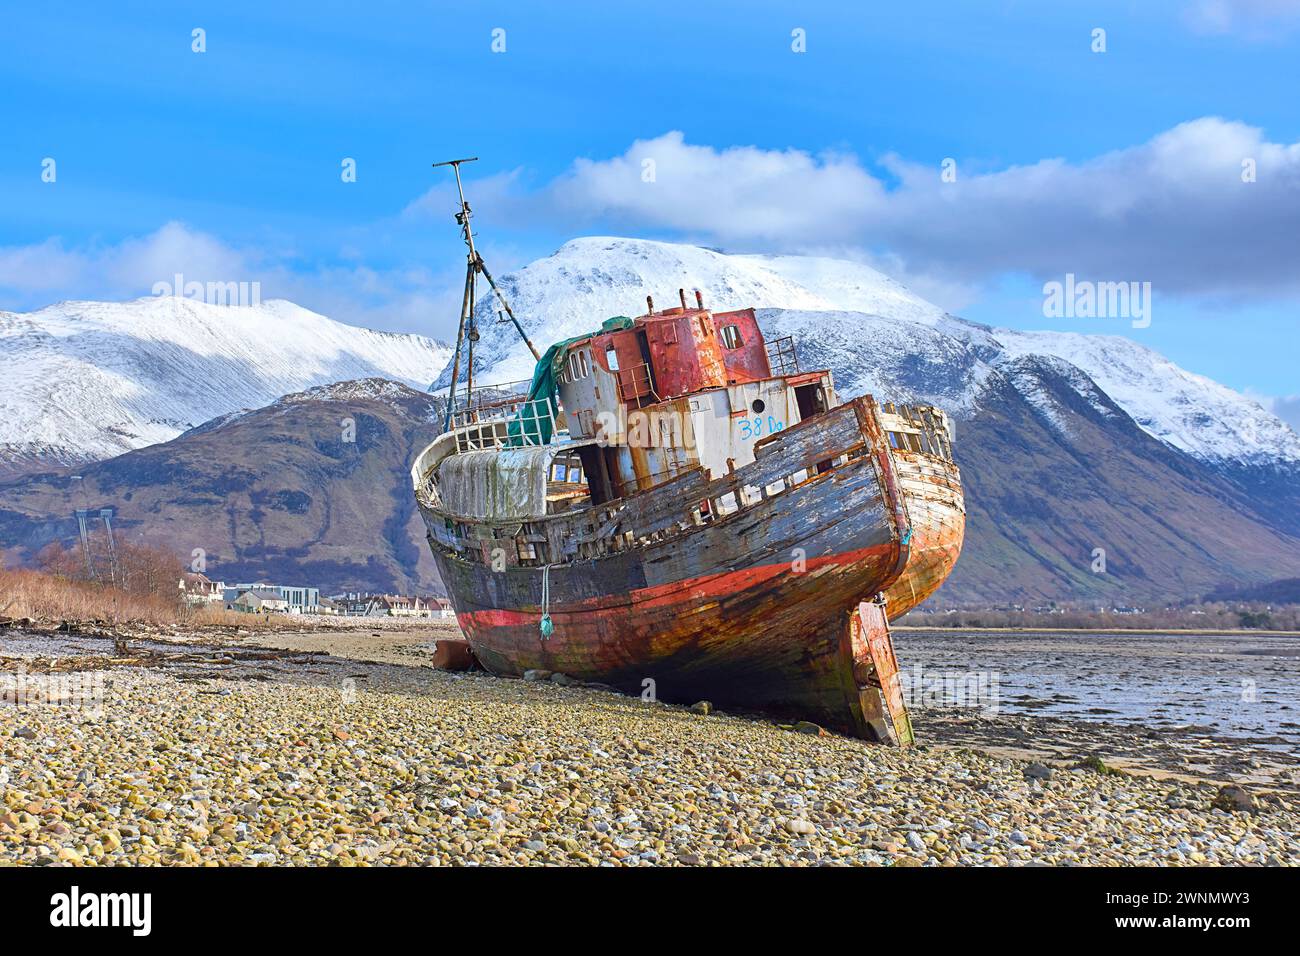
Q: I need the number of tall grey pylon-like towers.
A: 2